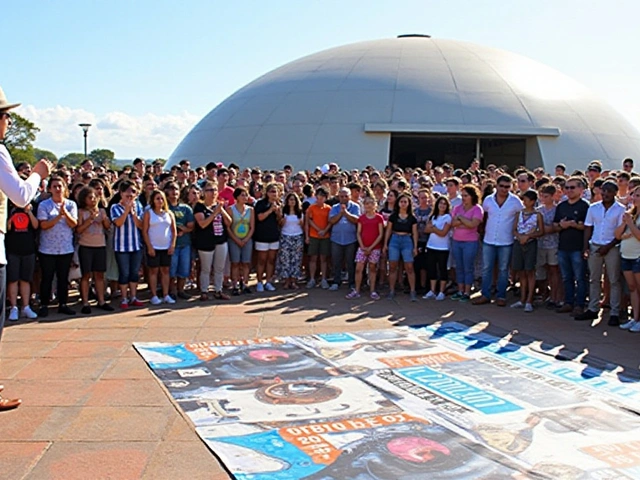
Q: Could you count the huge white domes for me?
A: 1